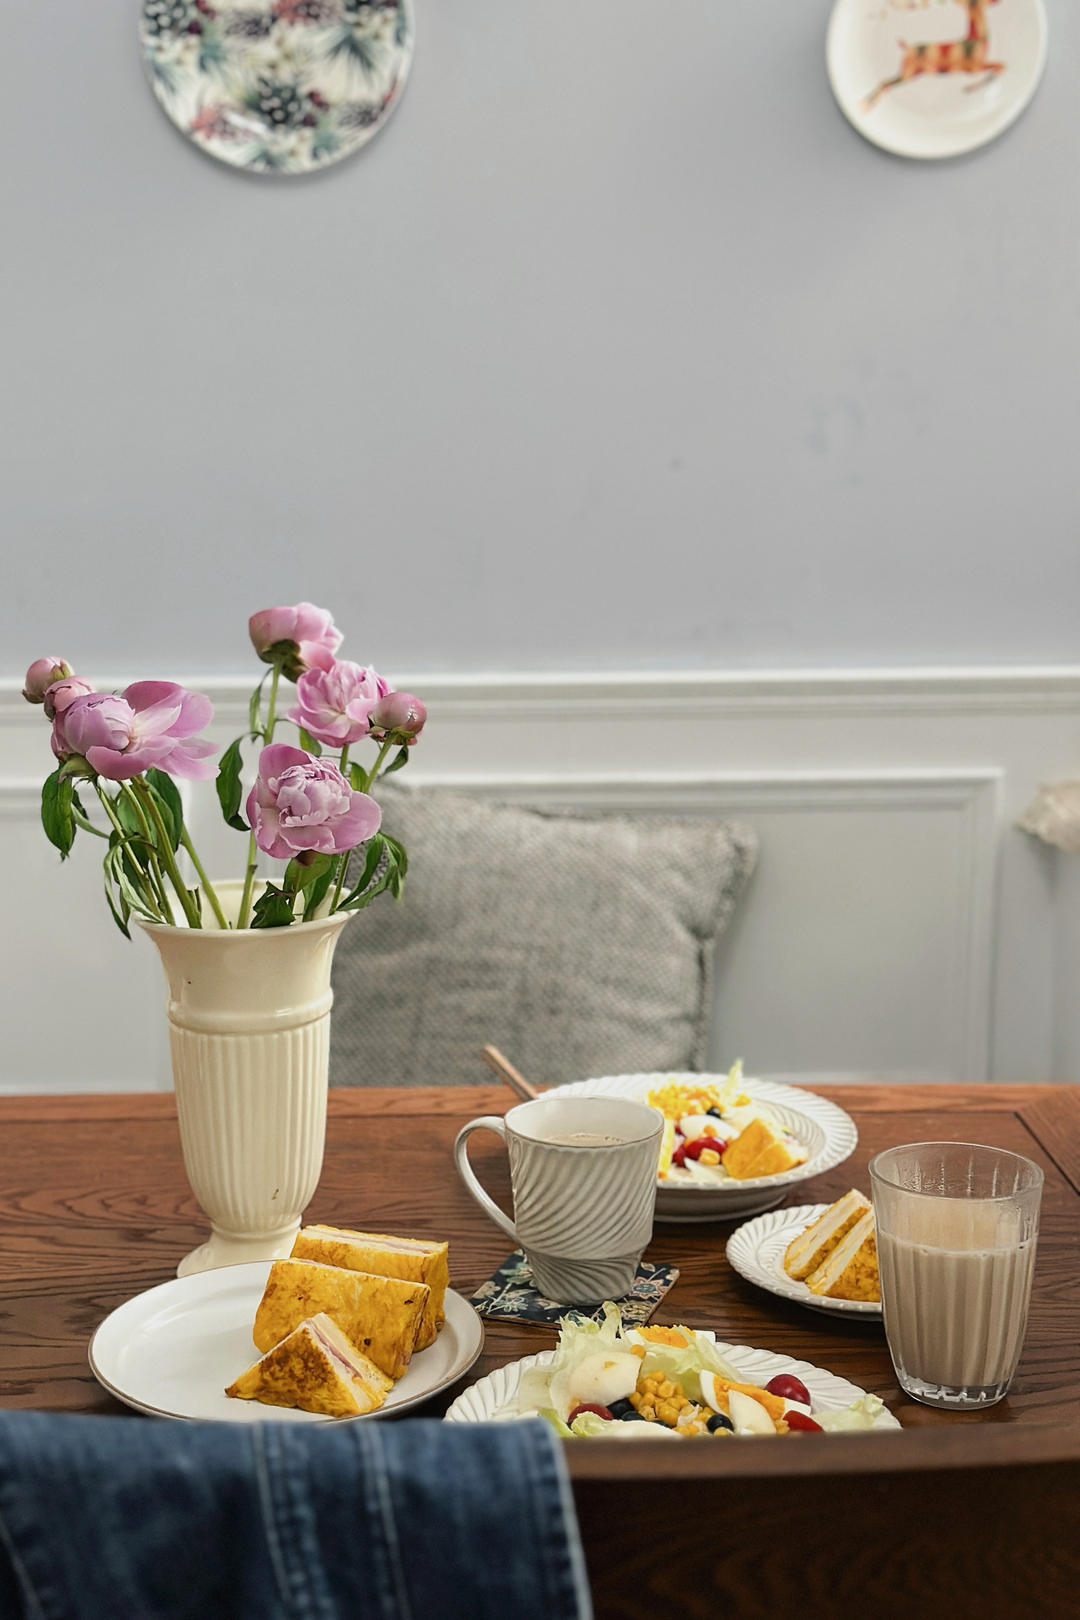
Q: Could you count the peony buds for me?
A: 3